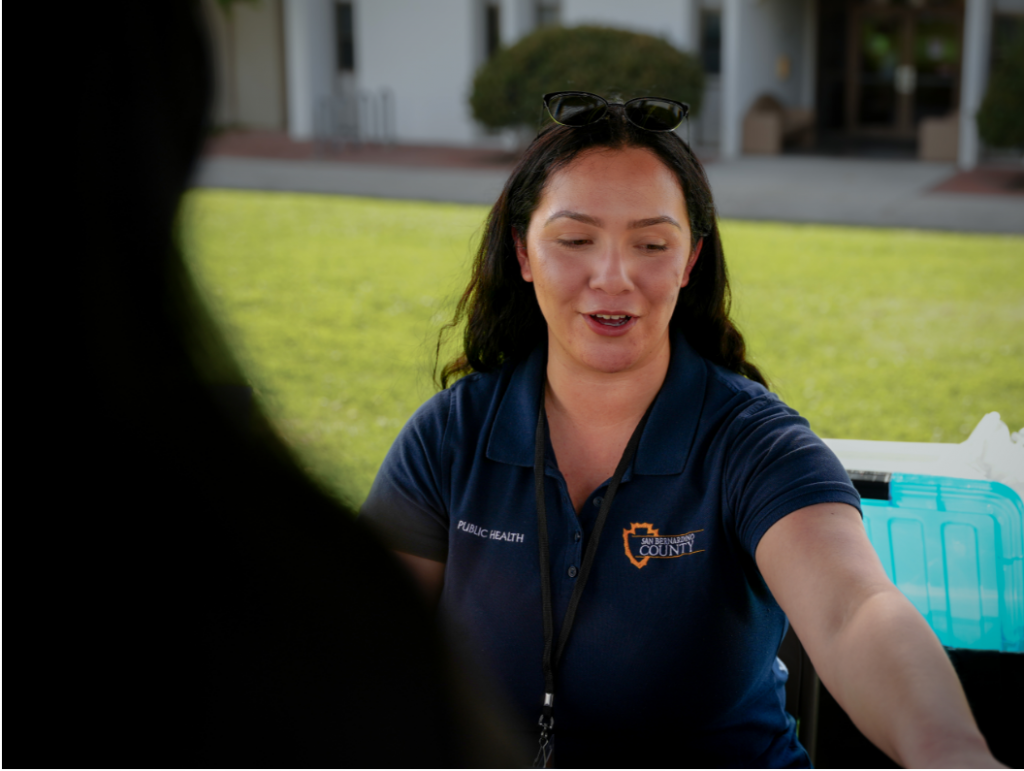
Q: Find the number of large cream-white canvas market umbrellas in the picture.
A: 0